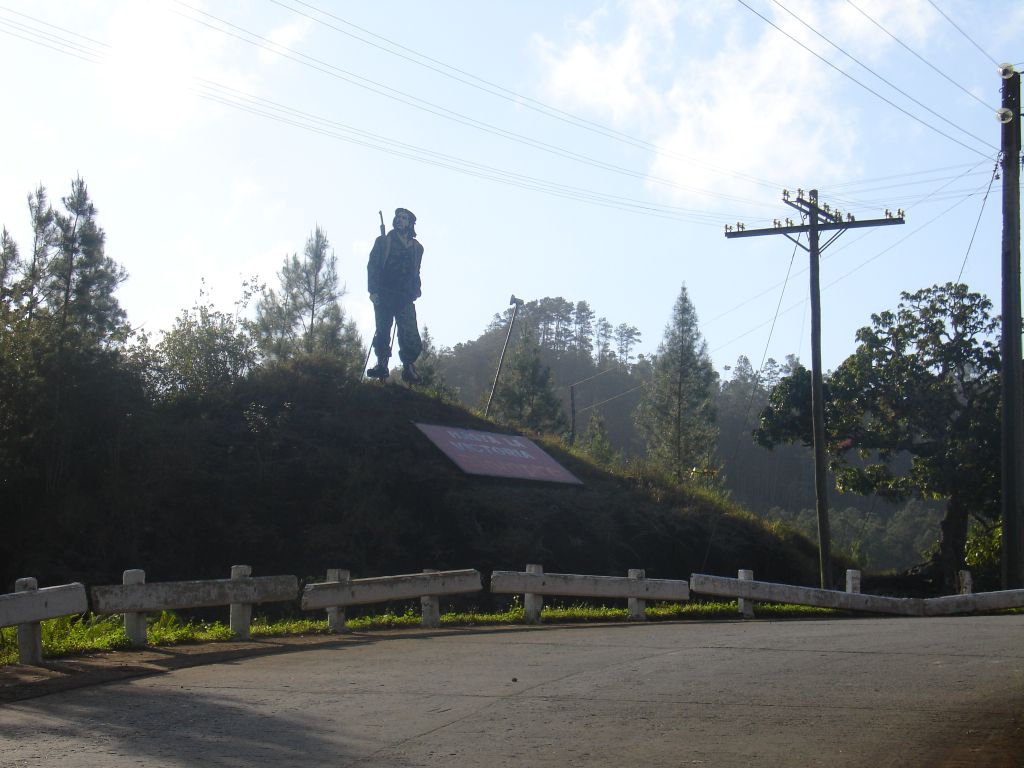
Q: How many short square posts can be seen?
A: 10